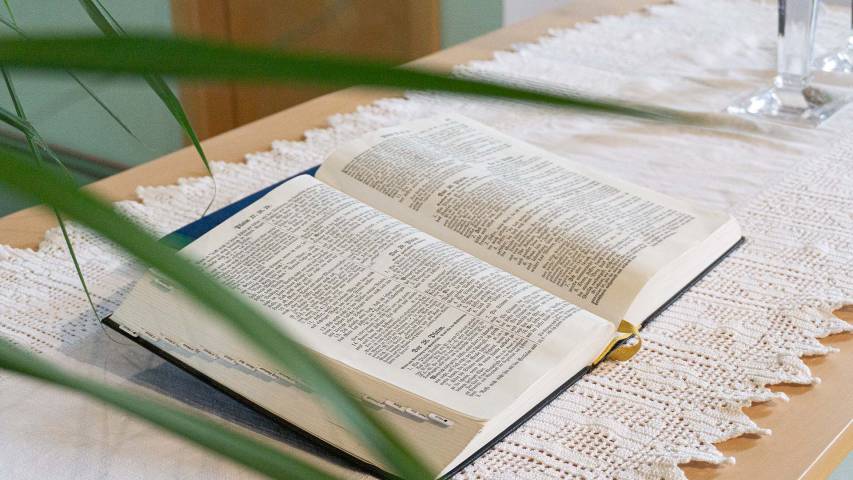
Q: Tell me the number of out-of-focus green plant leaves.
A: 3